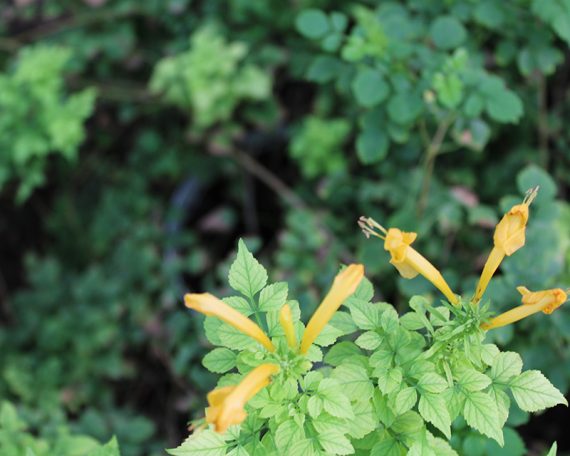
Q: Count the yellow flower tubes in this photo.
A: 7